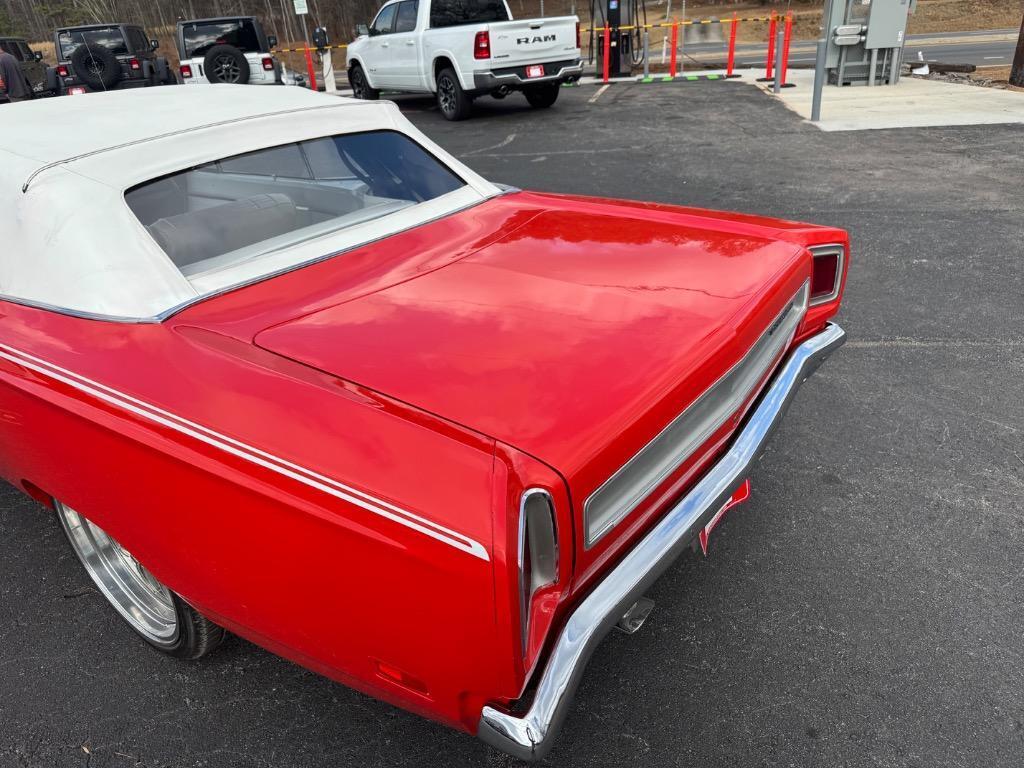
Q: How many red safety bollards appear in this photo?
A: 6